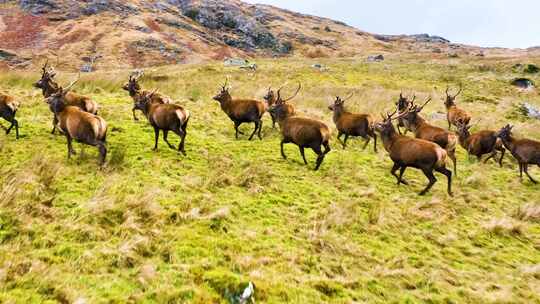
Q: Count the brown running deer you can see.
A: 15